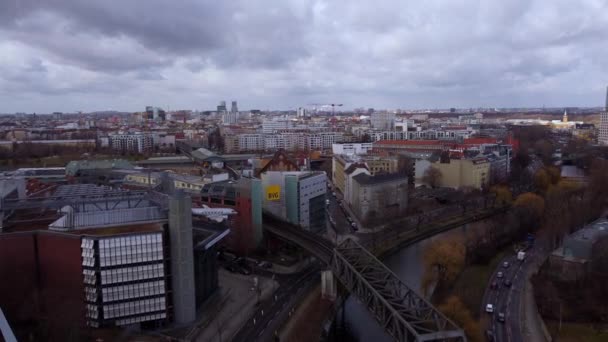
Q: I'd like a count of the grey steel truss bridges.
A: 1